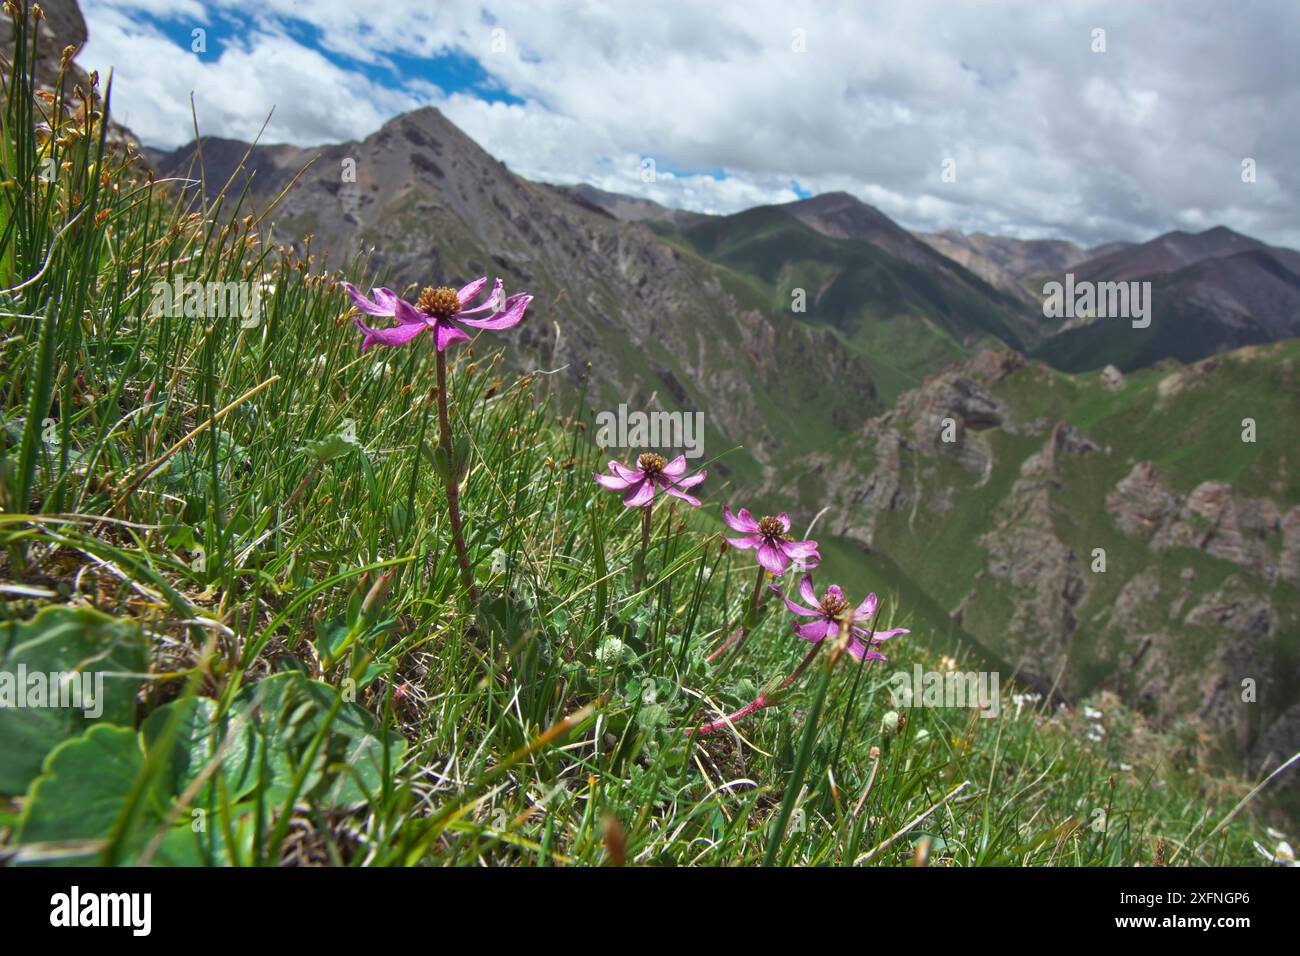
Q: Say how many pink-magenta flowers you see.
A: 4